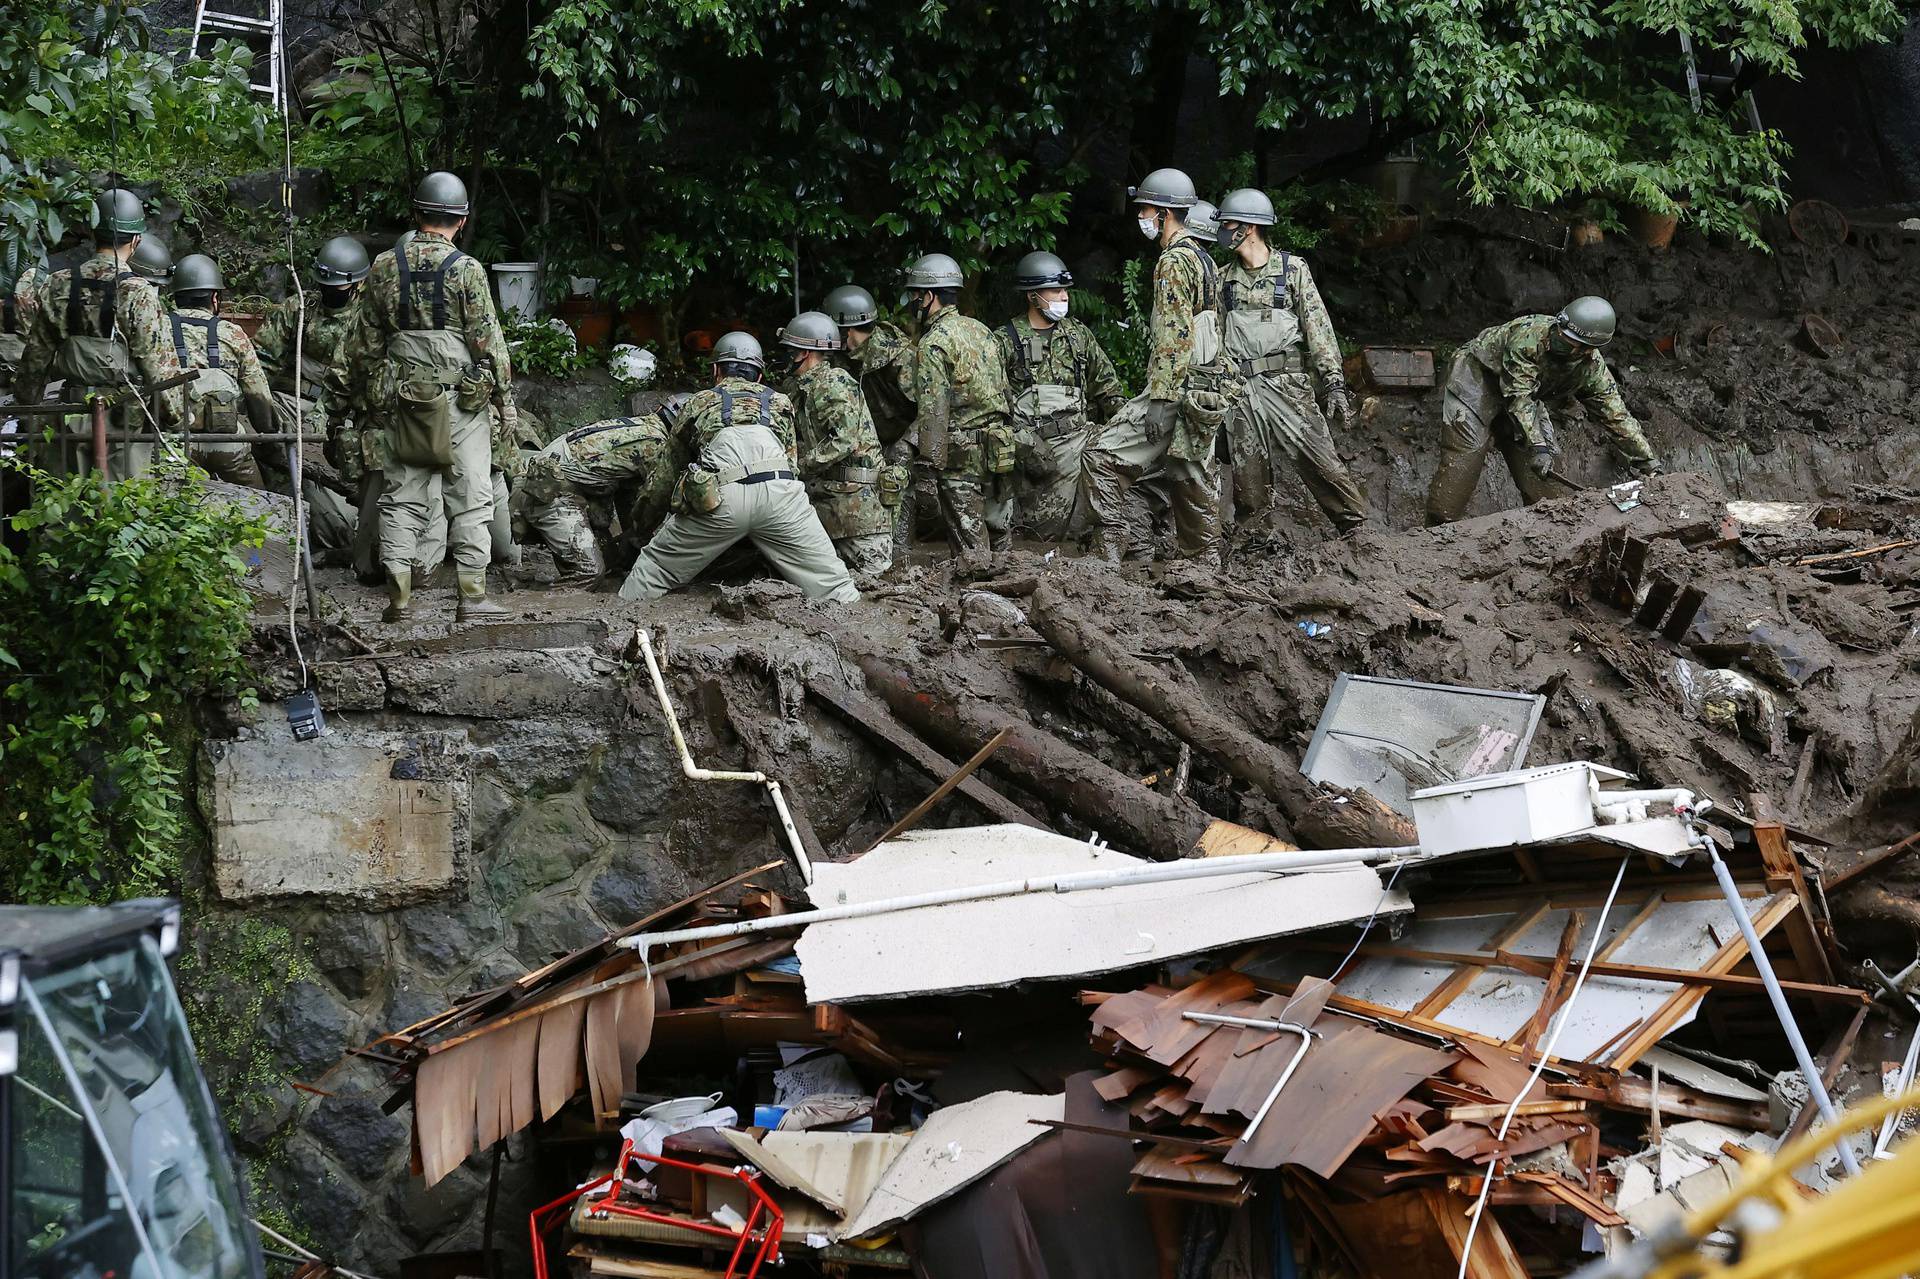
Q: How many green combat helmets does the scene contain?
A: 15